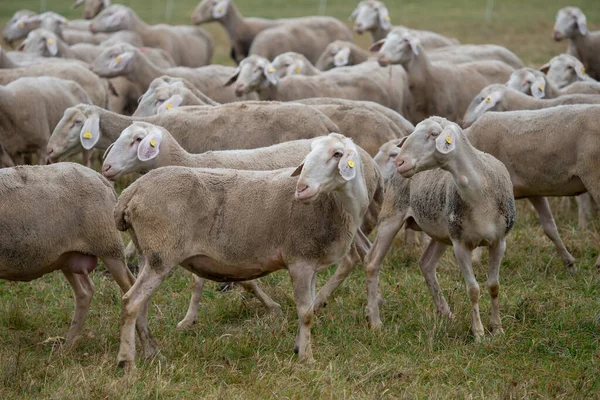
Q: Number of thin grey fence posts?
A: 4